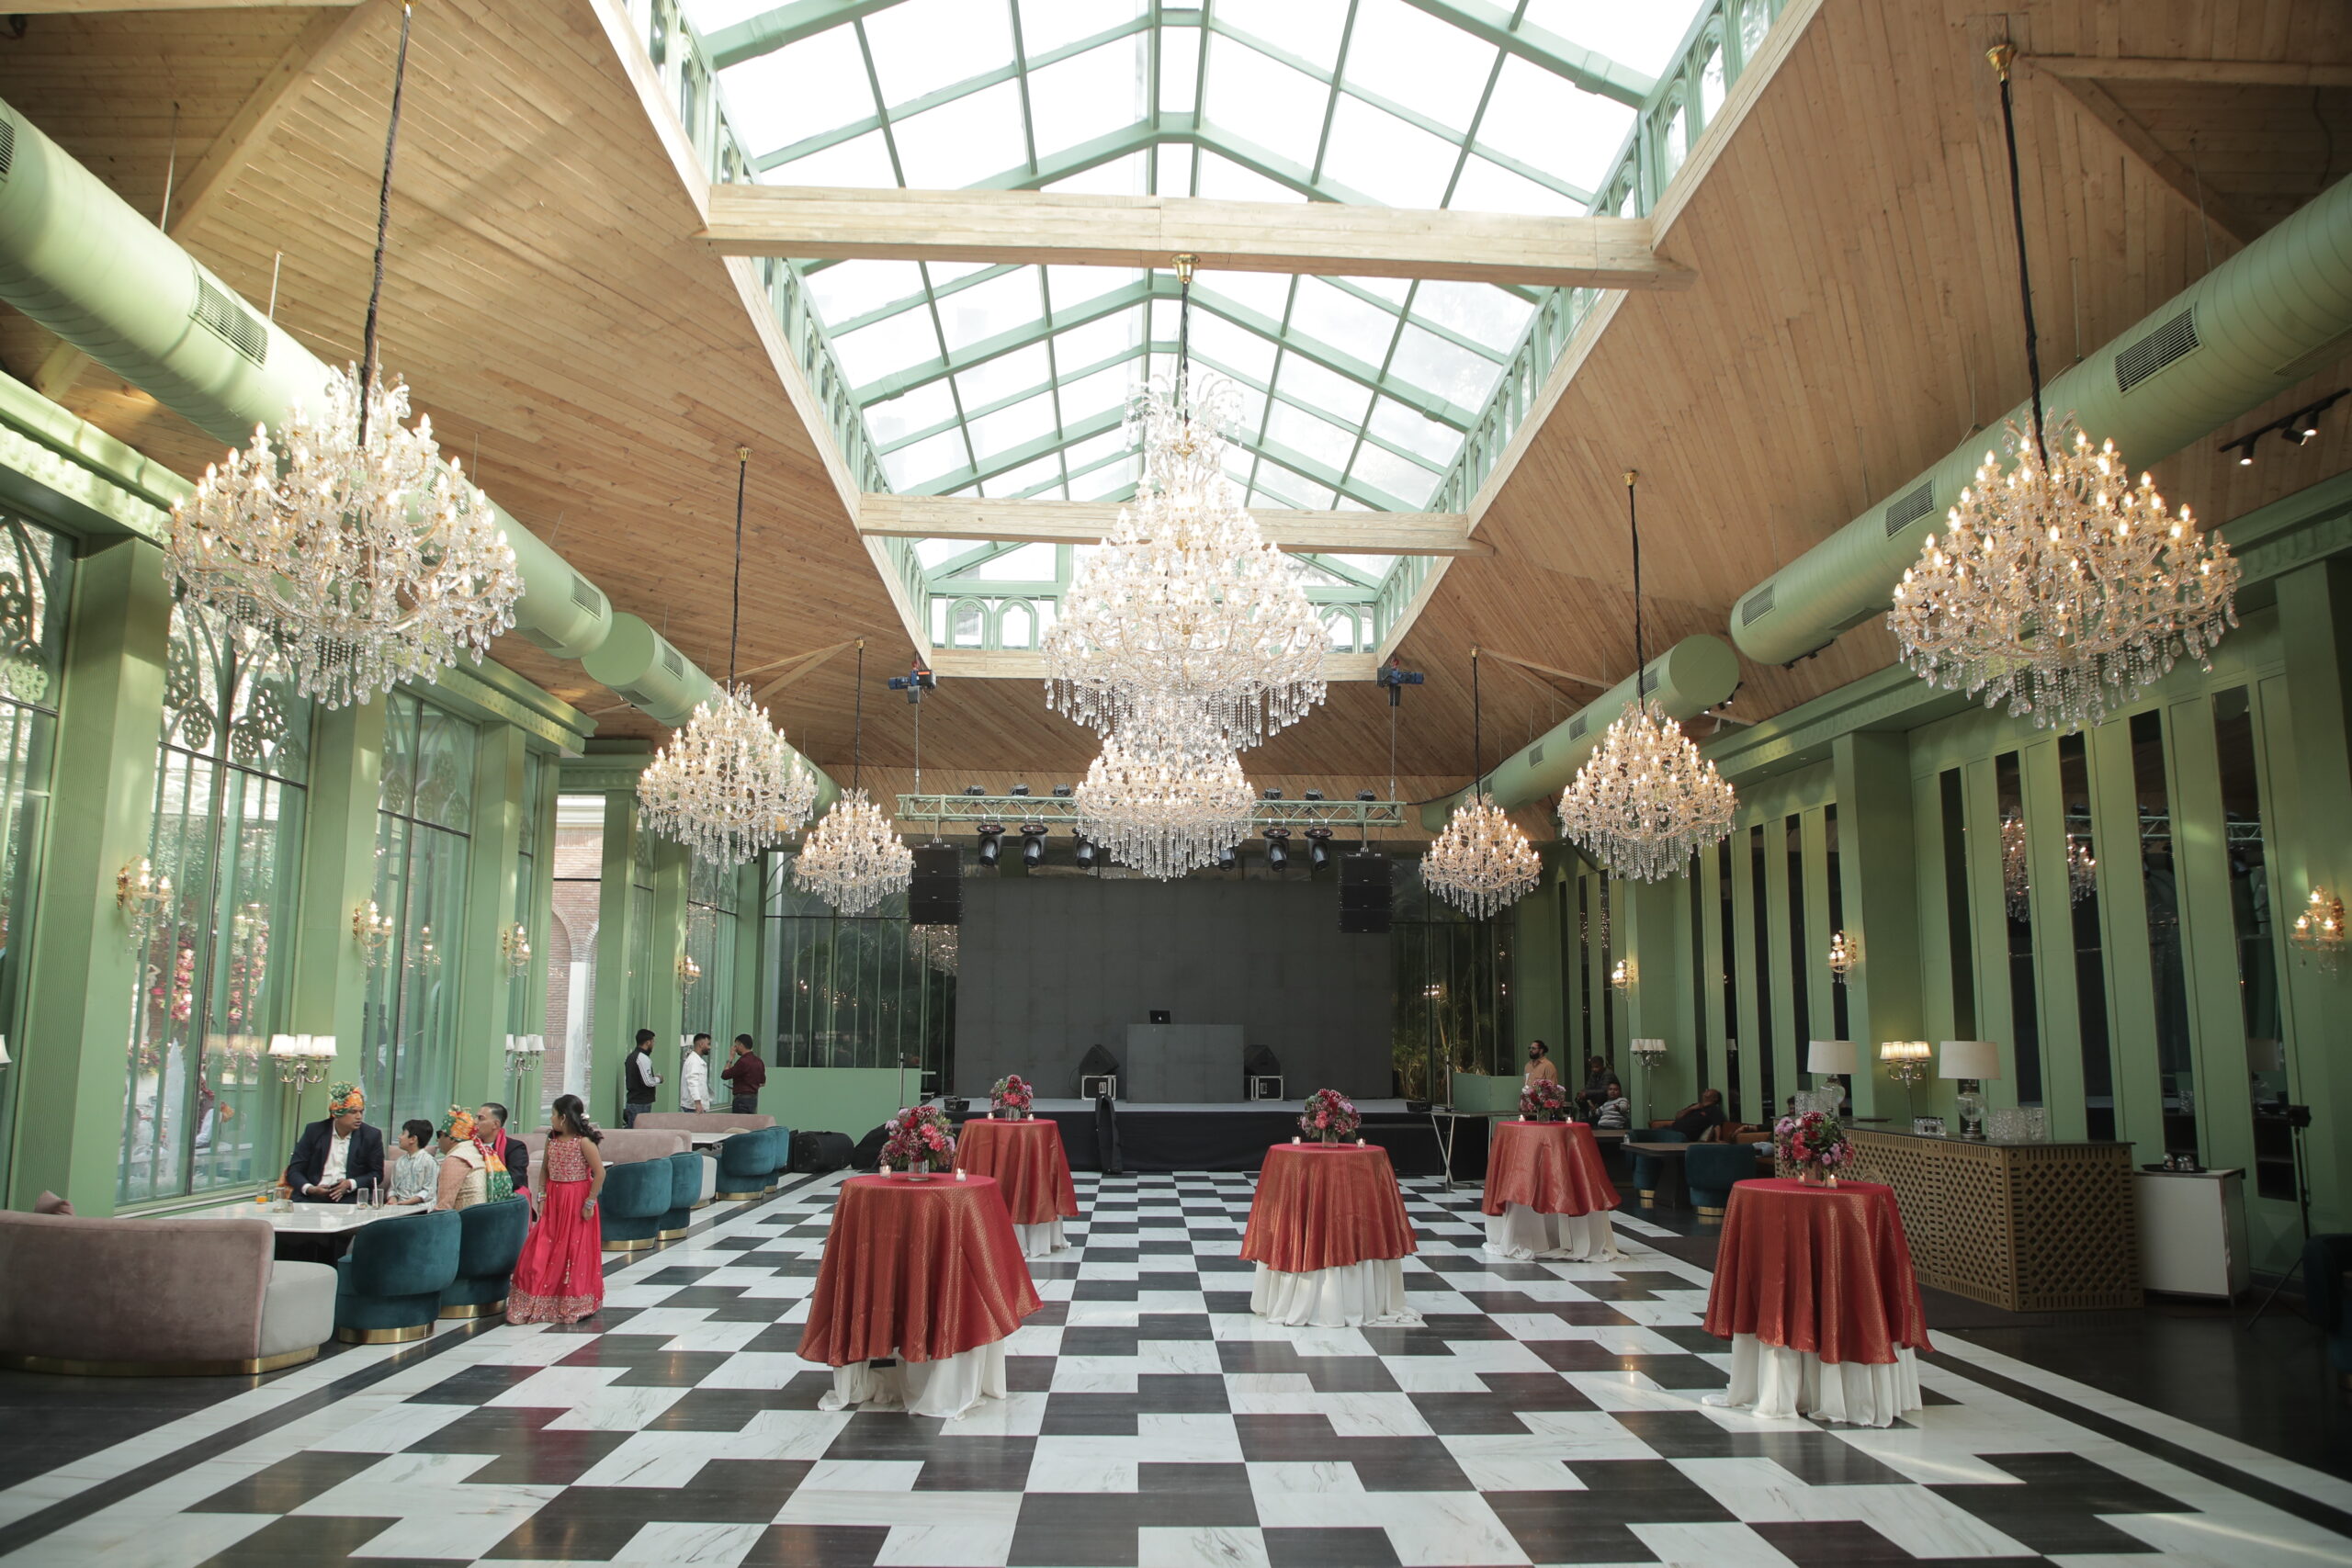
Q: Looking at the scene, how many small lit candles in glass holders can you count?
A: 10